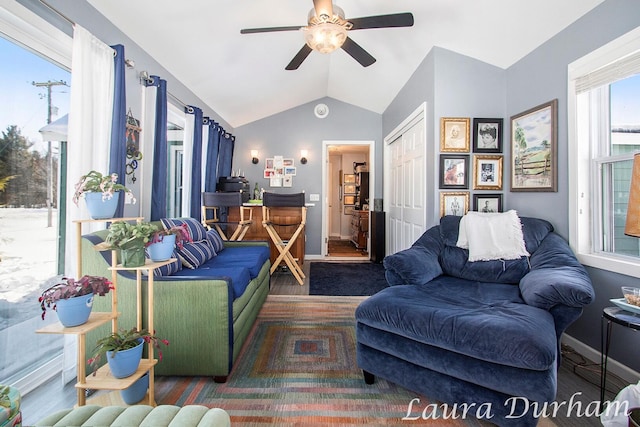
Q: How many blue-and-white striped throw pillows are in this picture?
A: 4